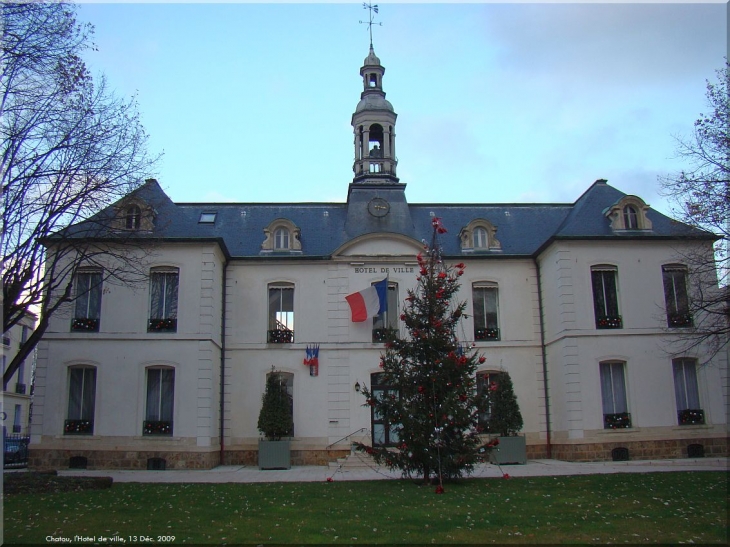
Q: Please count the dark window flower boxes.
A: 11